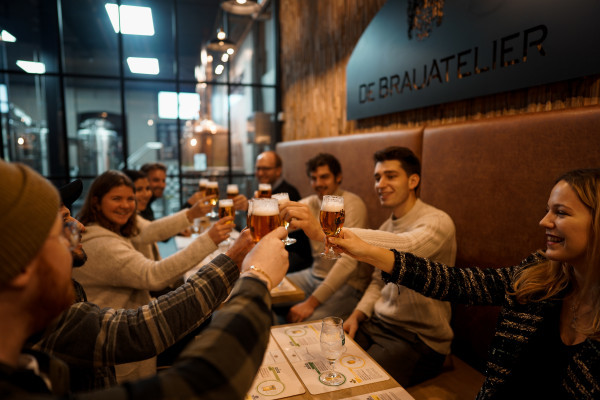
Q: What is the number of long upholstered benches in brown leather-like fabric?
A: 1